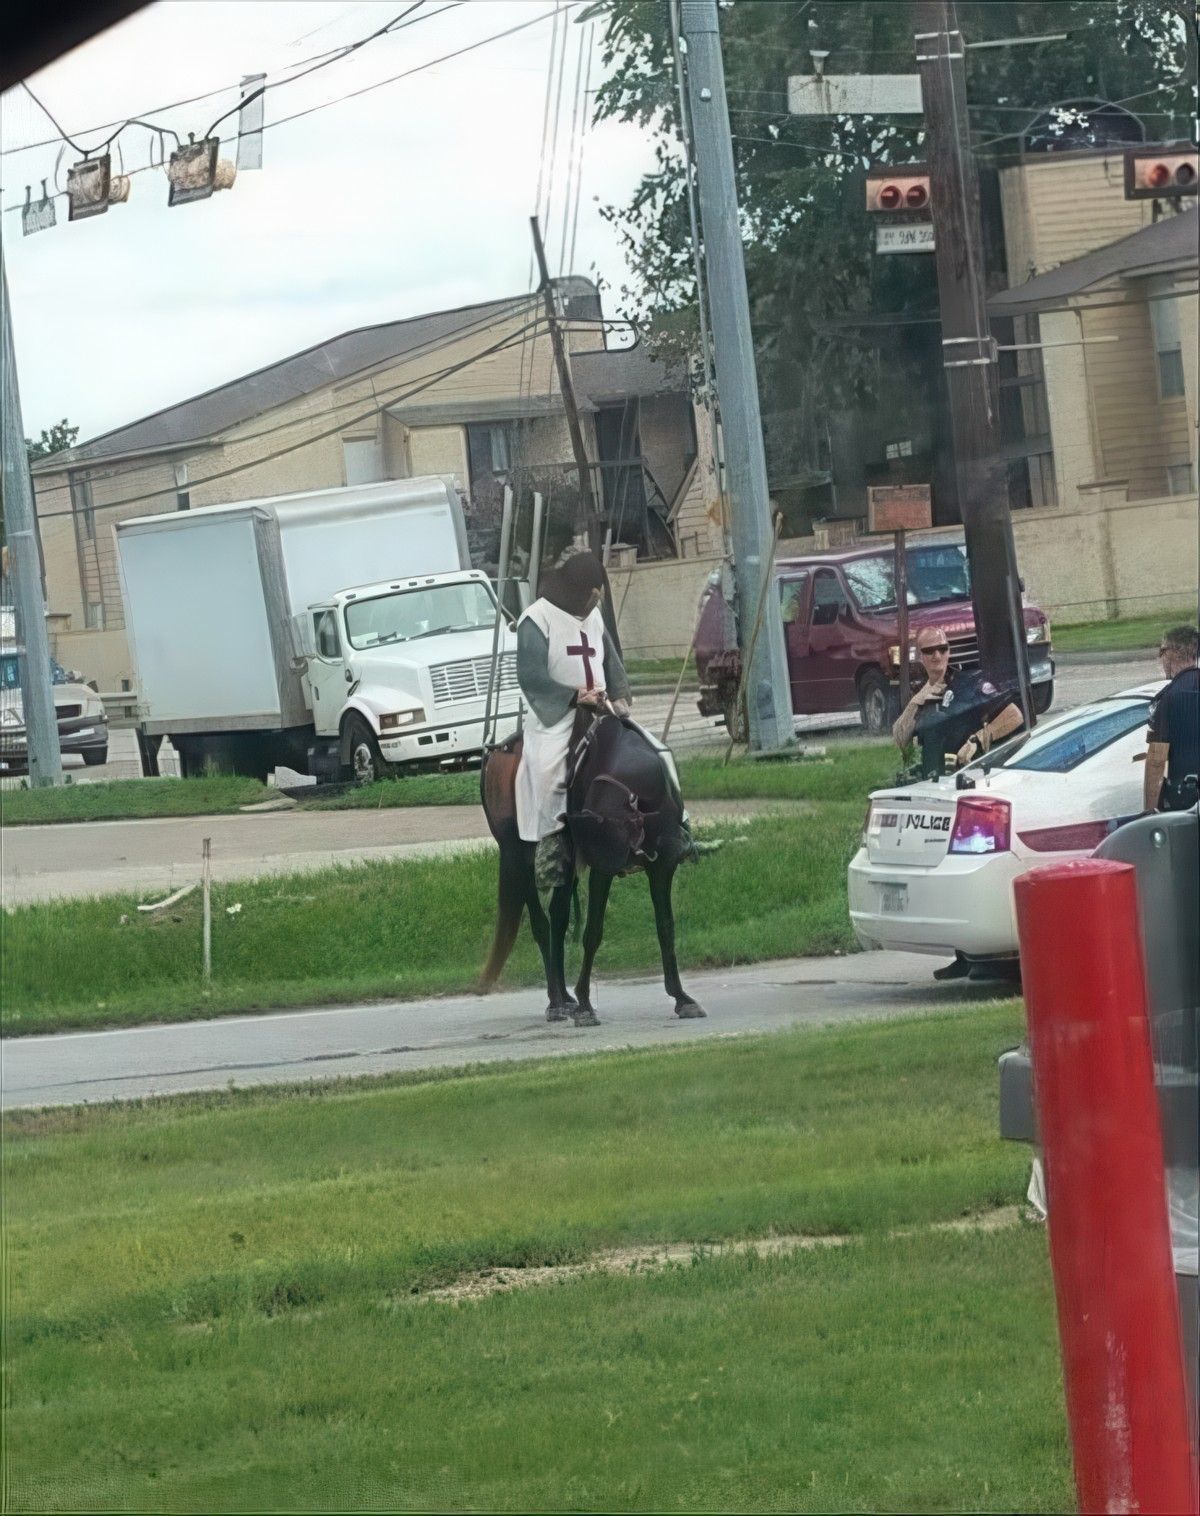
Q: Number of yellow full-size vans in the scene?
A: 0